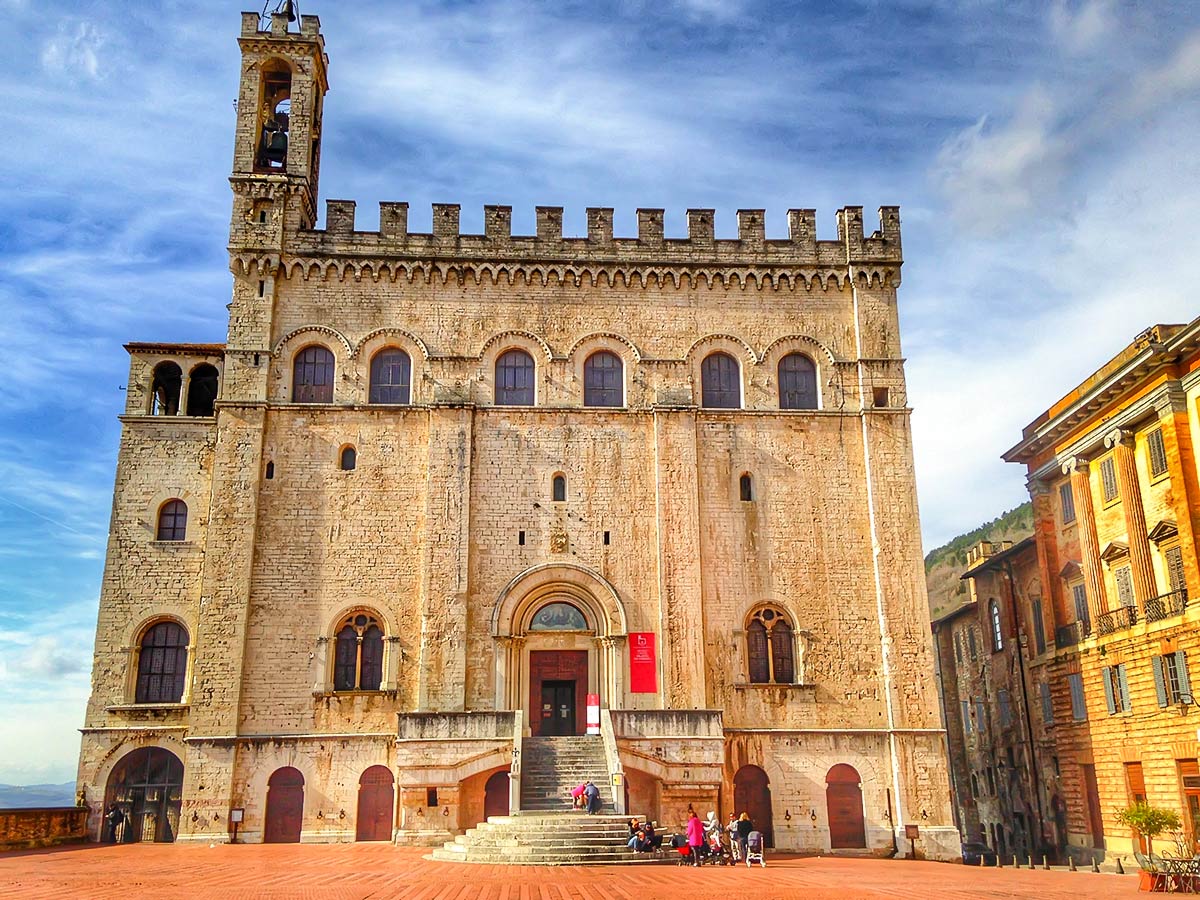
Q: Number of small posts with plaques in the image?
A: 2